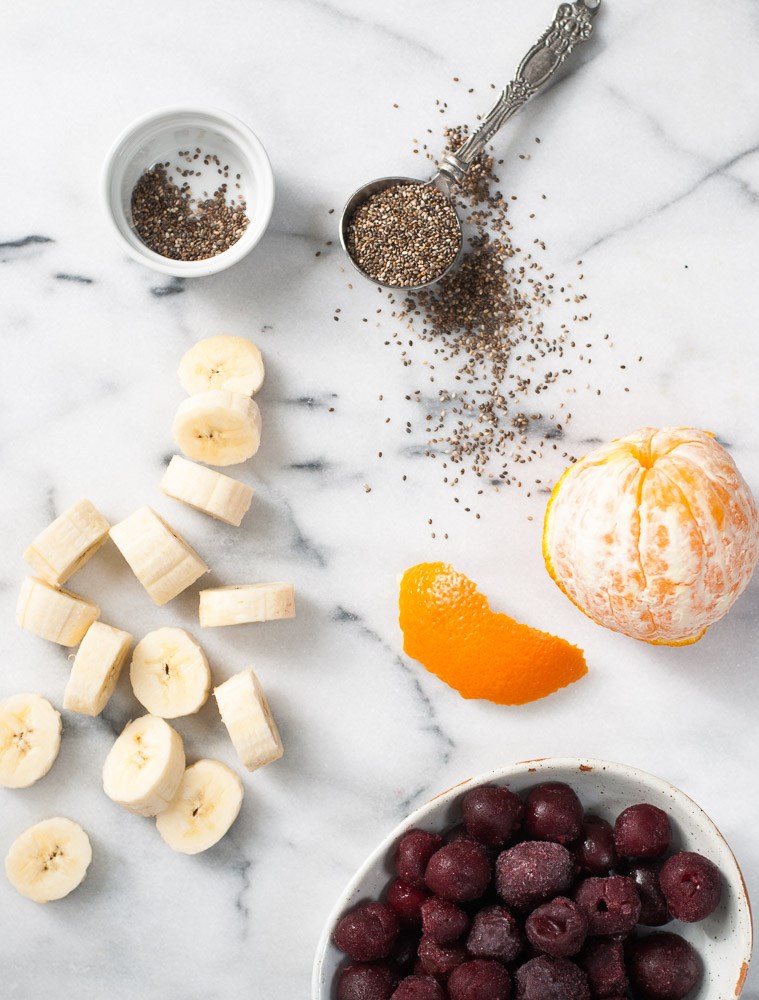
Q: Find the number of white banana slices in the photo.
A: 14